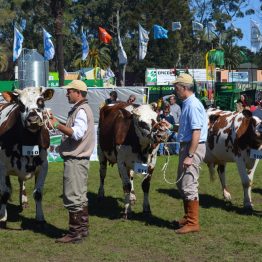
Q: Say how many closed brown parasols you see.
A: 0